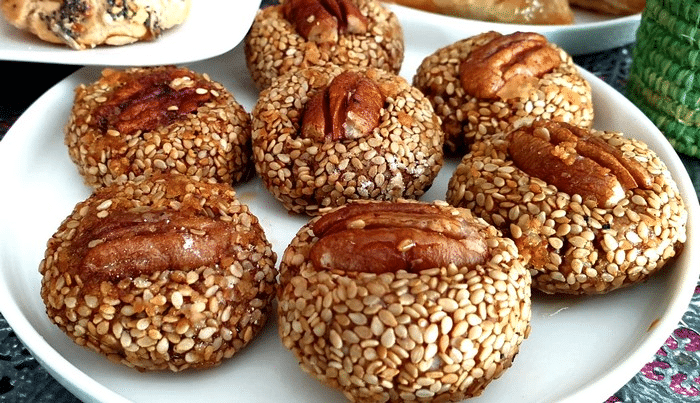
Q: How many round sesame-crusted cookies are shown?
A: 7